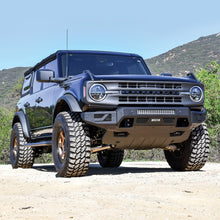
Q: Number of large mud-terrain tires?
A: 4